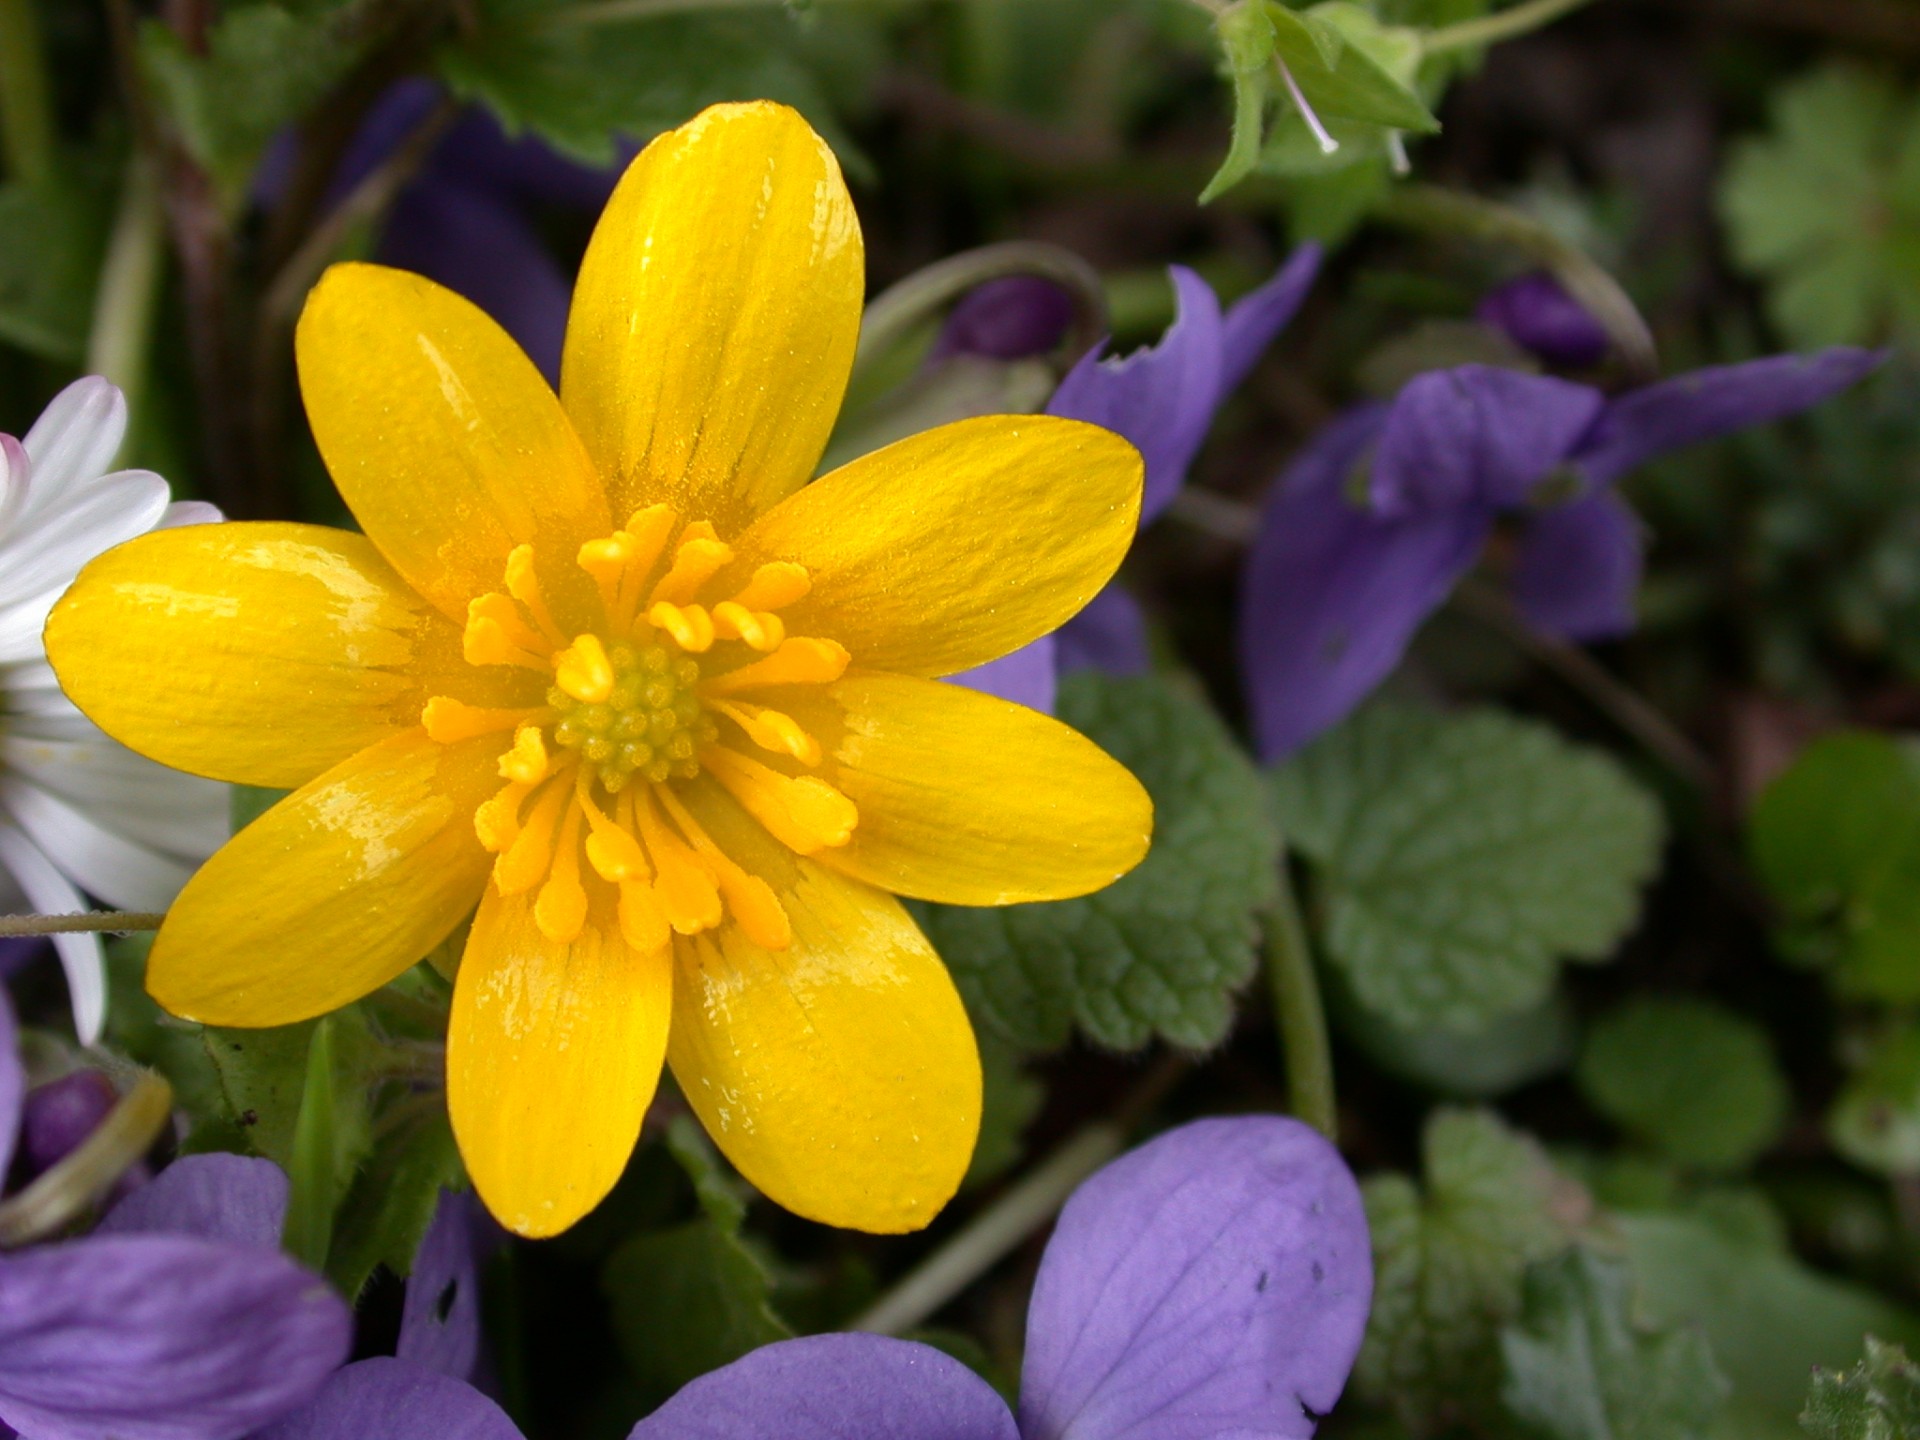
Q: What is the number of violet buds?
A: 3